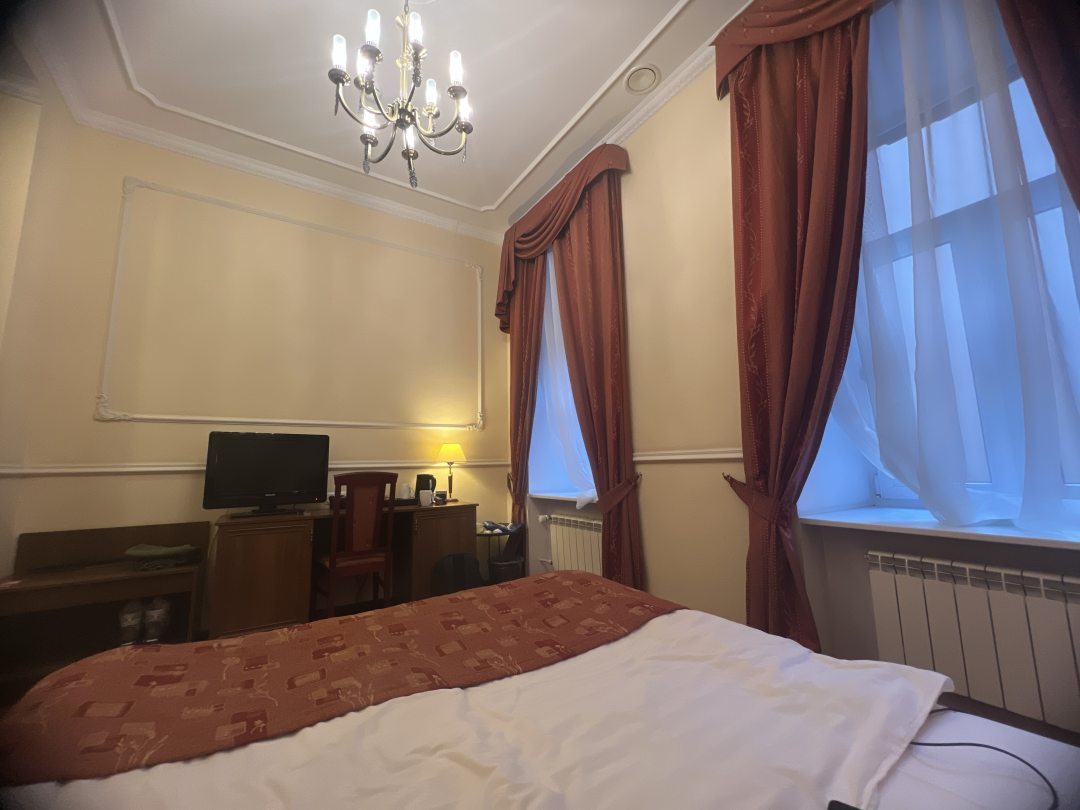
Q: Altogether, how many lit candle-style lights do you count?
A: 9